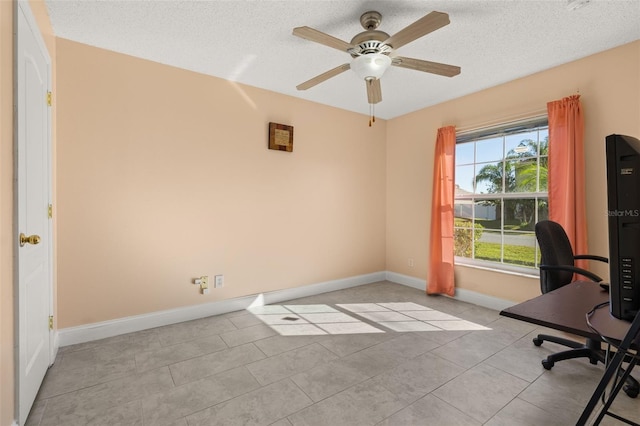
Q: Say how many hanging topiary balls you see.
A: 0